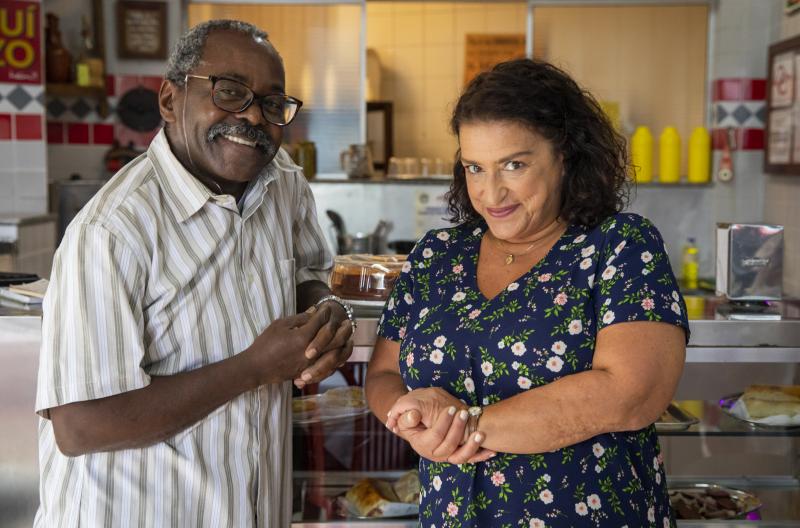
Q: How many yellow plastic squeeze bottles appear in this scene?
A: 3